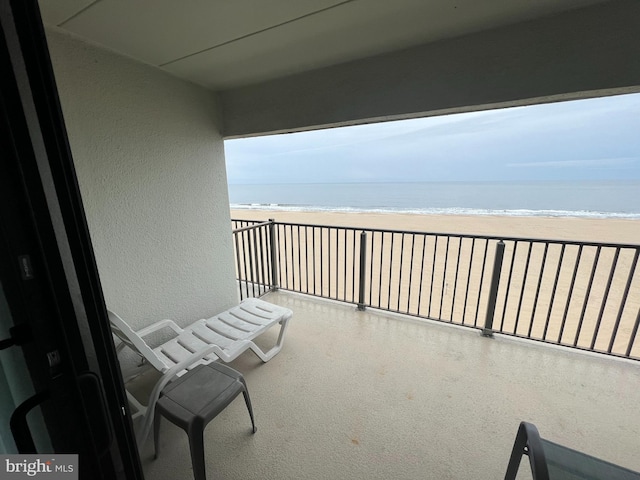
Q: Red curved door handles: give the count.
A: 0